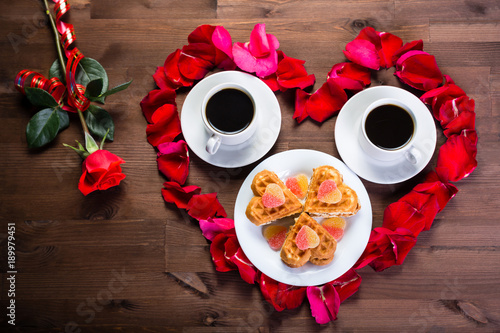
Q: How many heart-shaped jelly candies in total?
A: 6